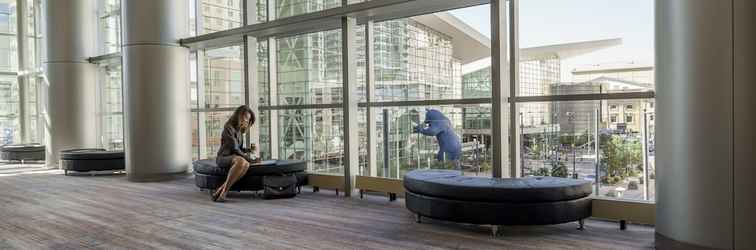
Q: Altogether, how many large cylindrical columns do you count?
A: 3